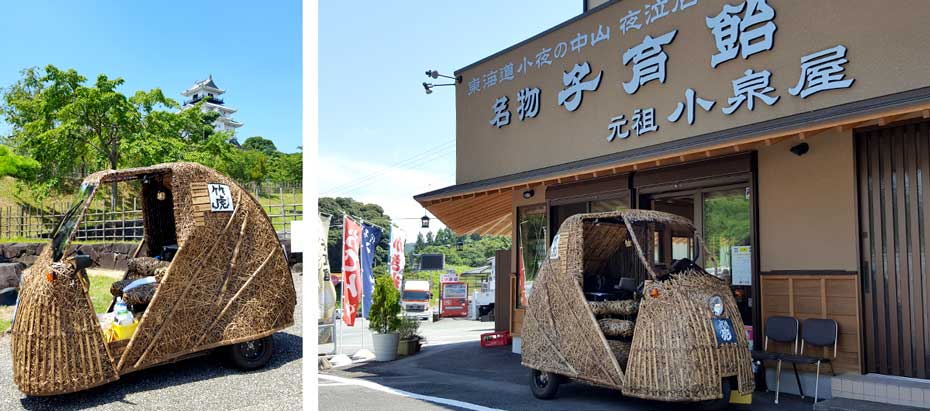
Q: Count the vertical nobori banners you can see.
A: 4